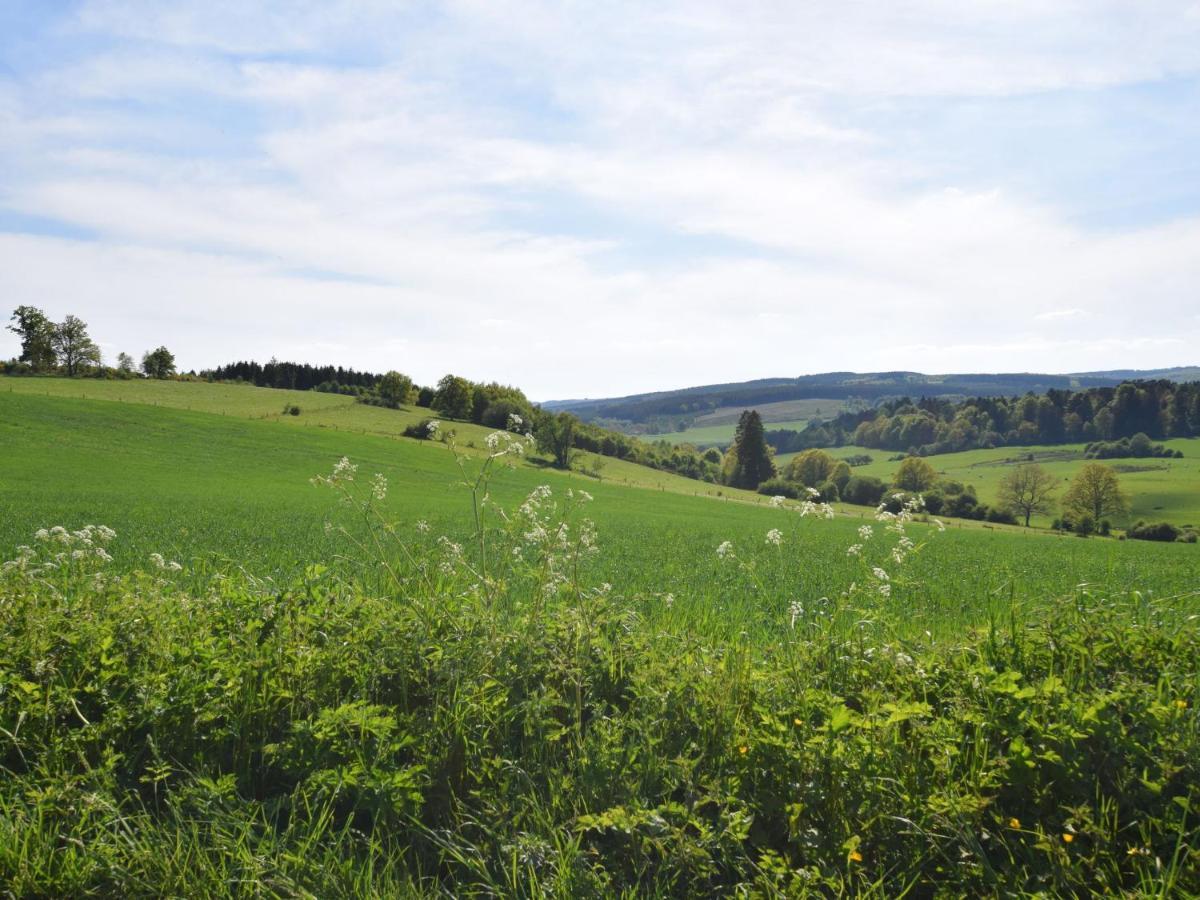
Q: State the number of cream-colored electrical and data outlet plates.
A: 0